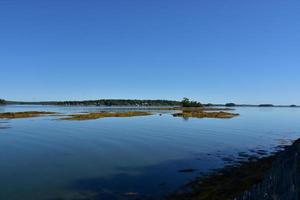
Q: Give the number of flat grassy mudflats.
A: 3